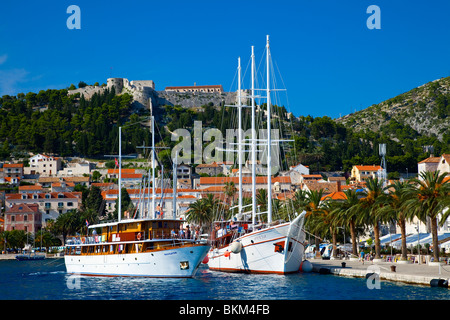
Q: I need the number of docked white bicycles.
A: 0